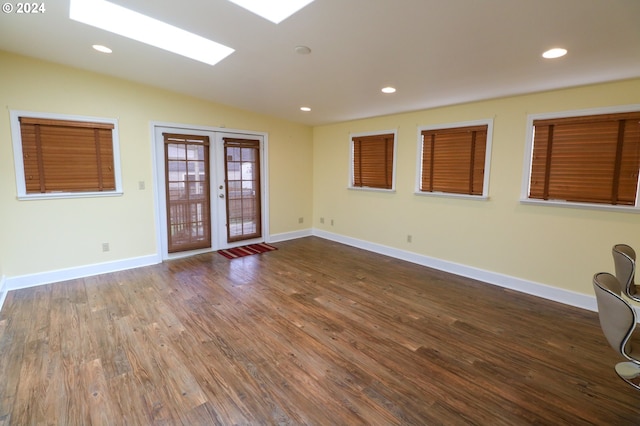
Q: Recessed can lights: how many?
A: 4